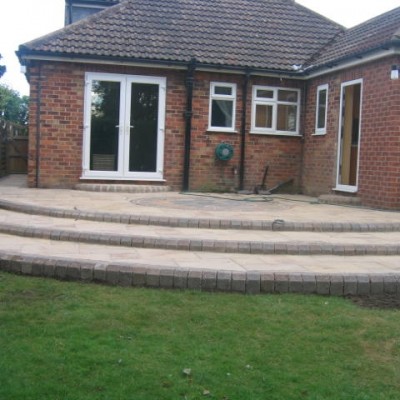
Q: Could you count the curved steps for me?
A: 3